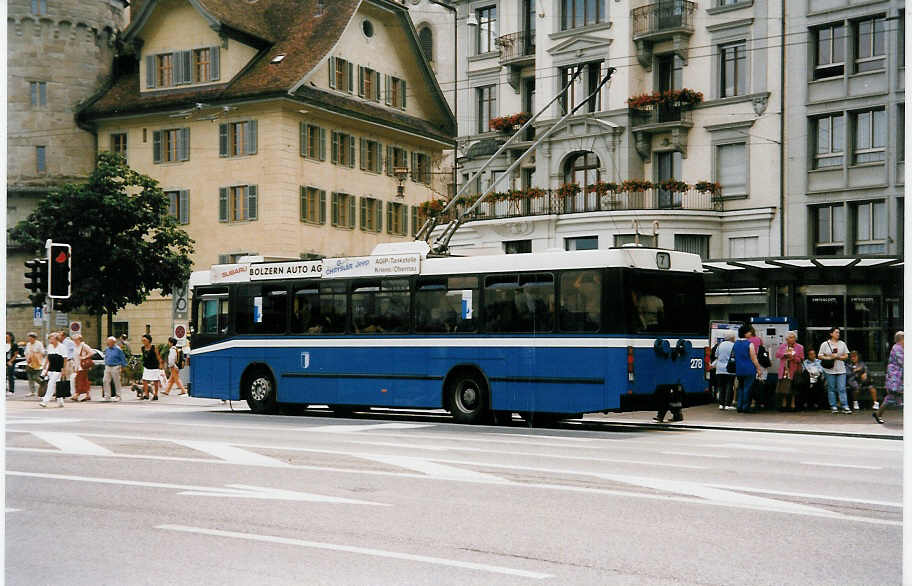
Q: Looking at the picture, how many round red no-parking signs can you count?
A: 2